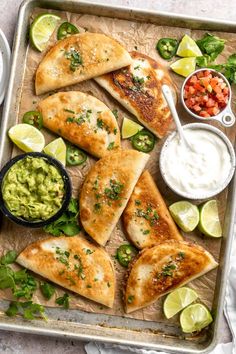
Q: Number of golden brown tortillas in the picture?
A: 7